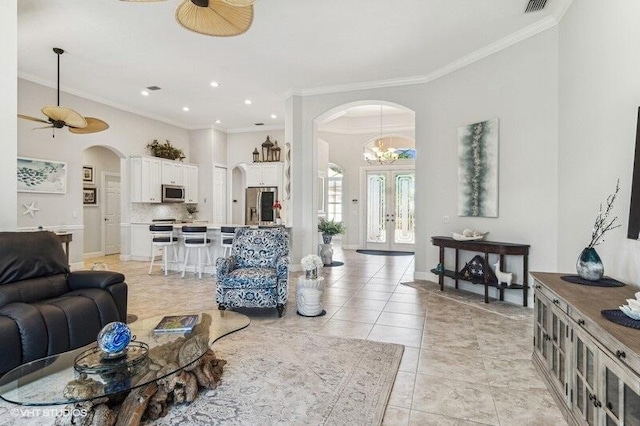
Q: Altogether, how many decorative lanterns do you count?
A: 3